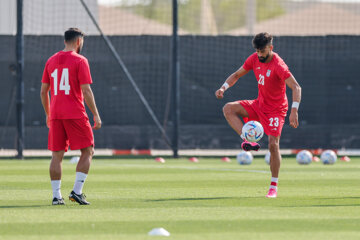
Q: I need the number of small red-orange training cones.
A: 5